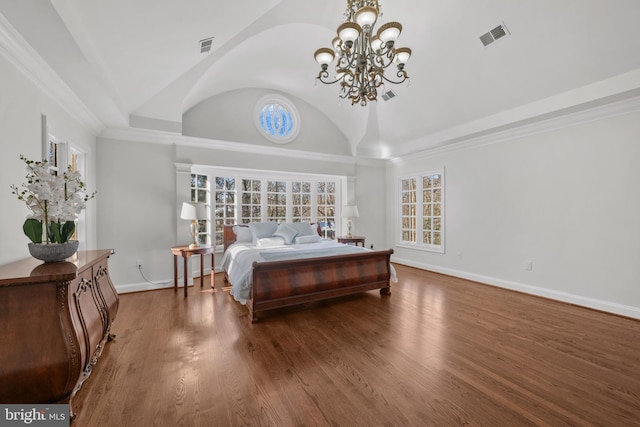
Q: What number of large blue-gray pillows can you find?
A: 2